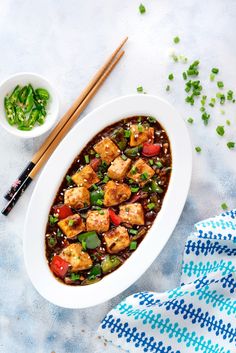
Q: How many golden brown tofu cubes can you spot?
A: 12